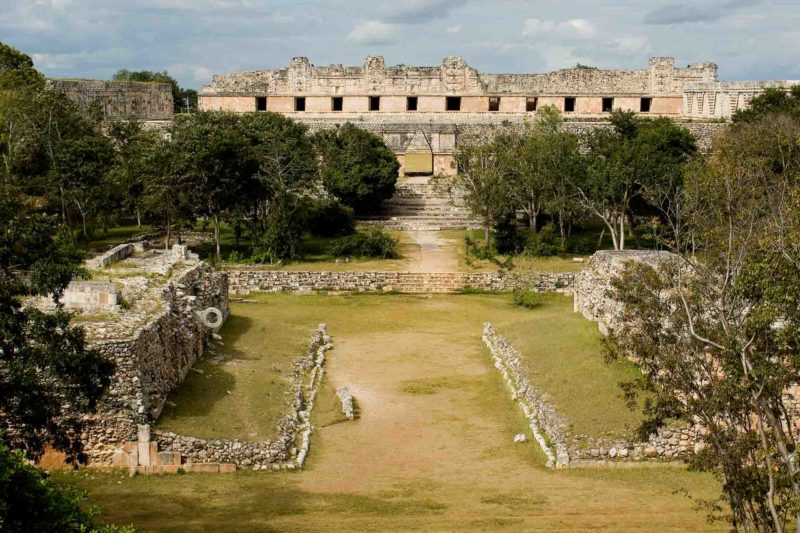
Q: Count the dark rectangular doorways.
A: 11